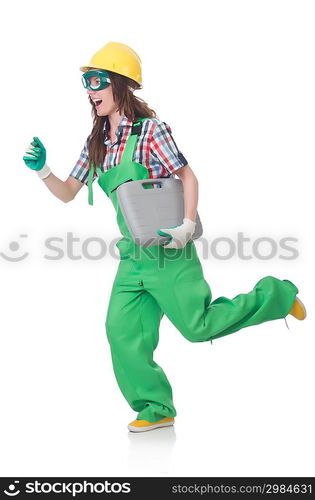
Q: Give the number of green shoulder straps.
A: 2